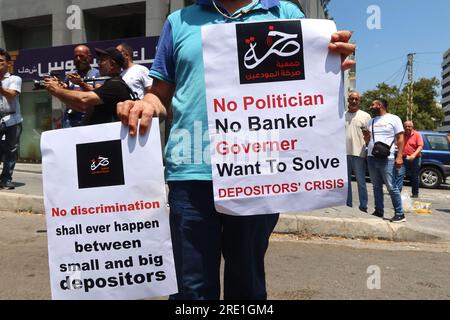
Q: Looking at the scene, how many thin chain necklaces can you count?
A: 1